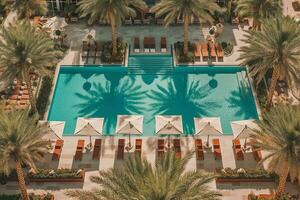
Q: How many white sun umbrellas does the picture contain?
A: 6